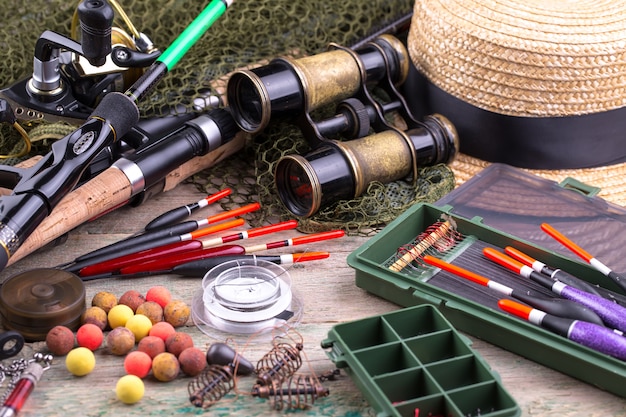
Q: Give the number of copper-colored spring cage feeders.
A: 3